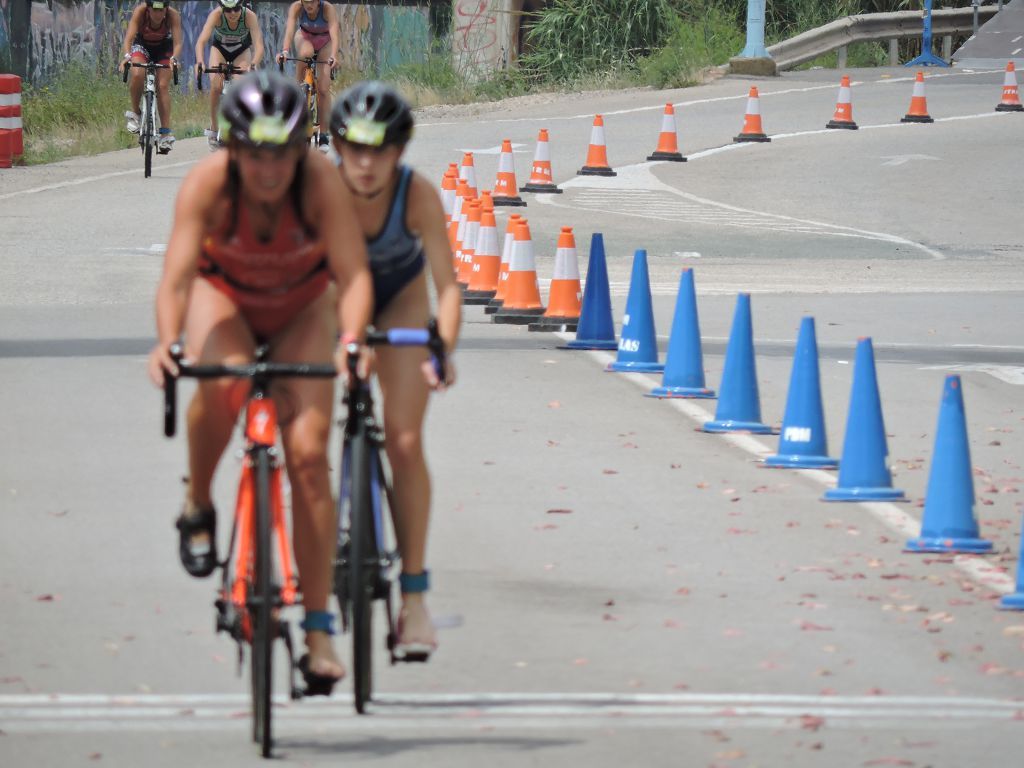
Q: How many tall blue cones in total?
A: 8